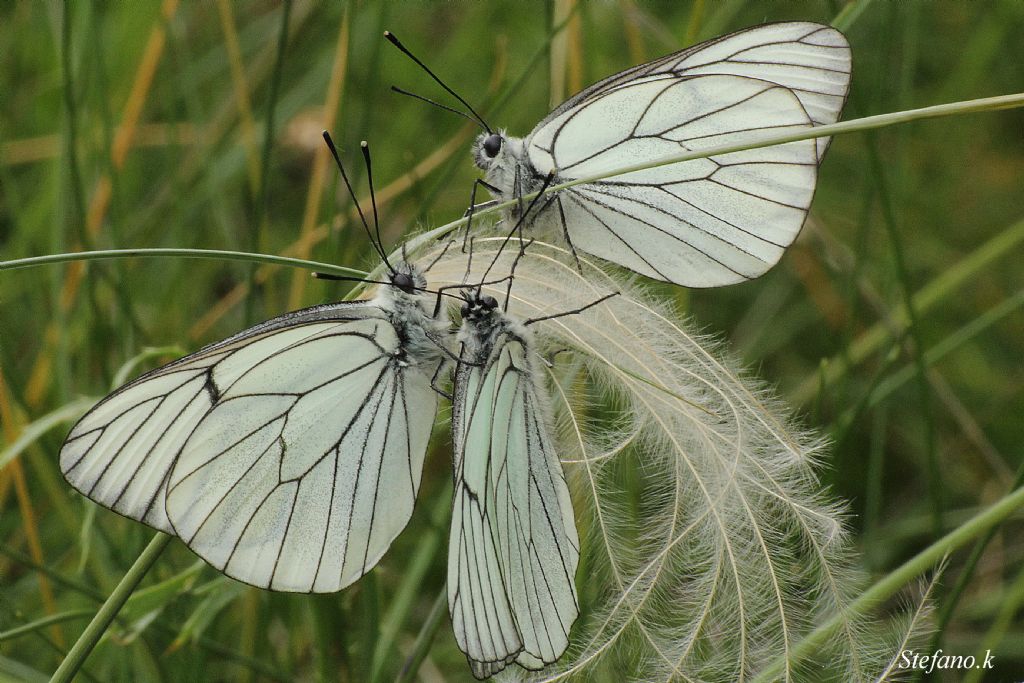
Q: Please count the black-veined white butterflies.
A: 3